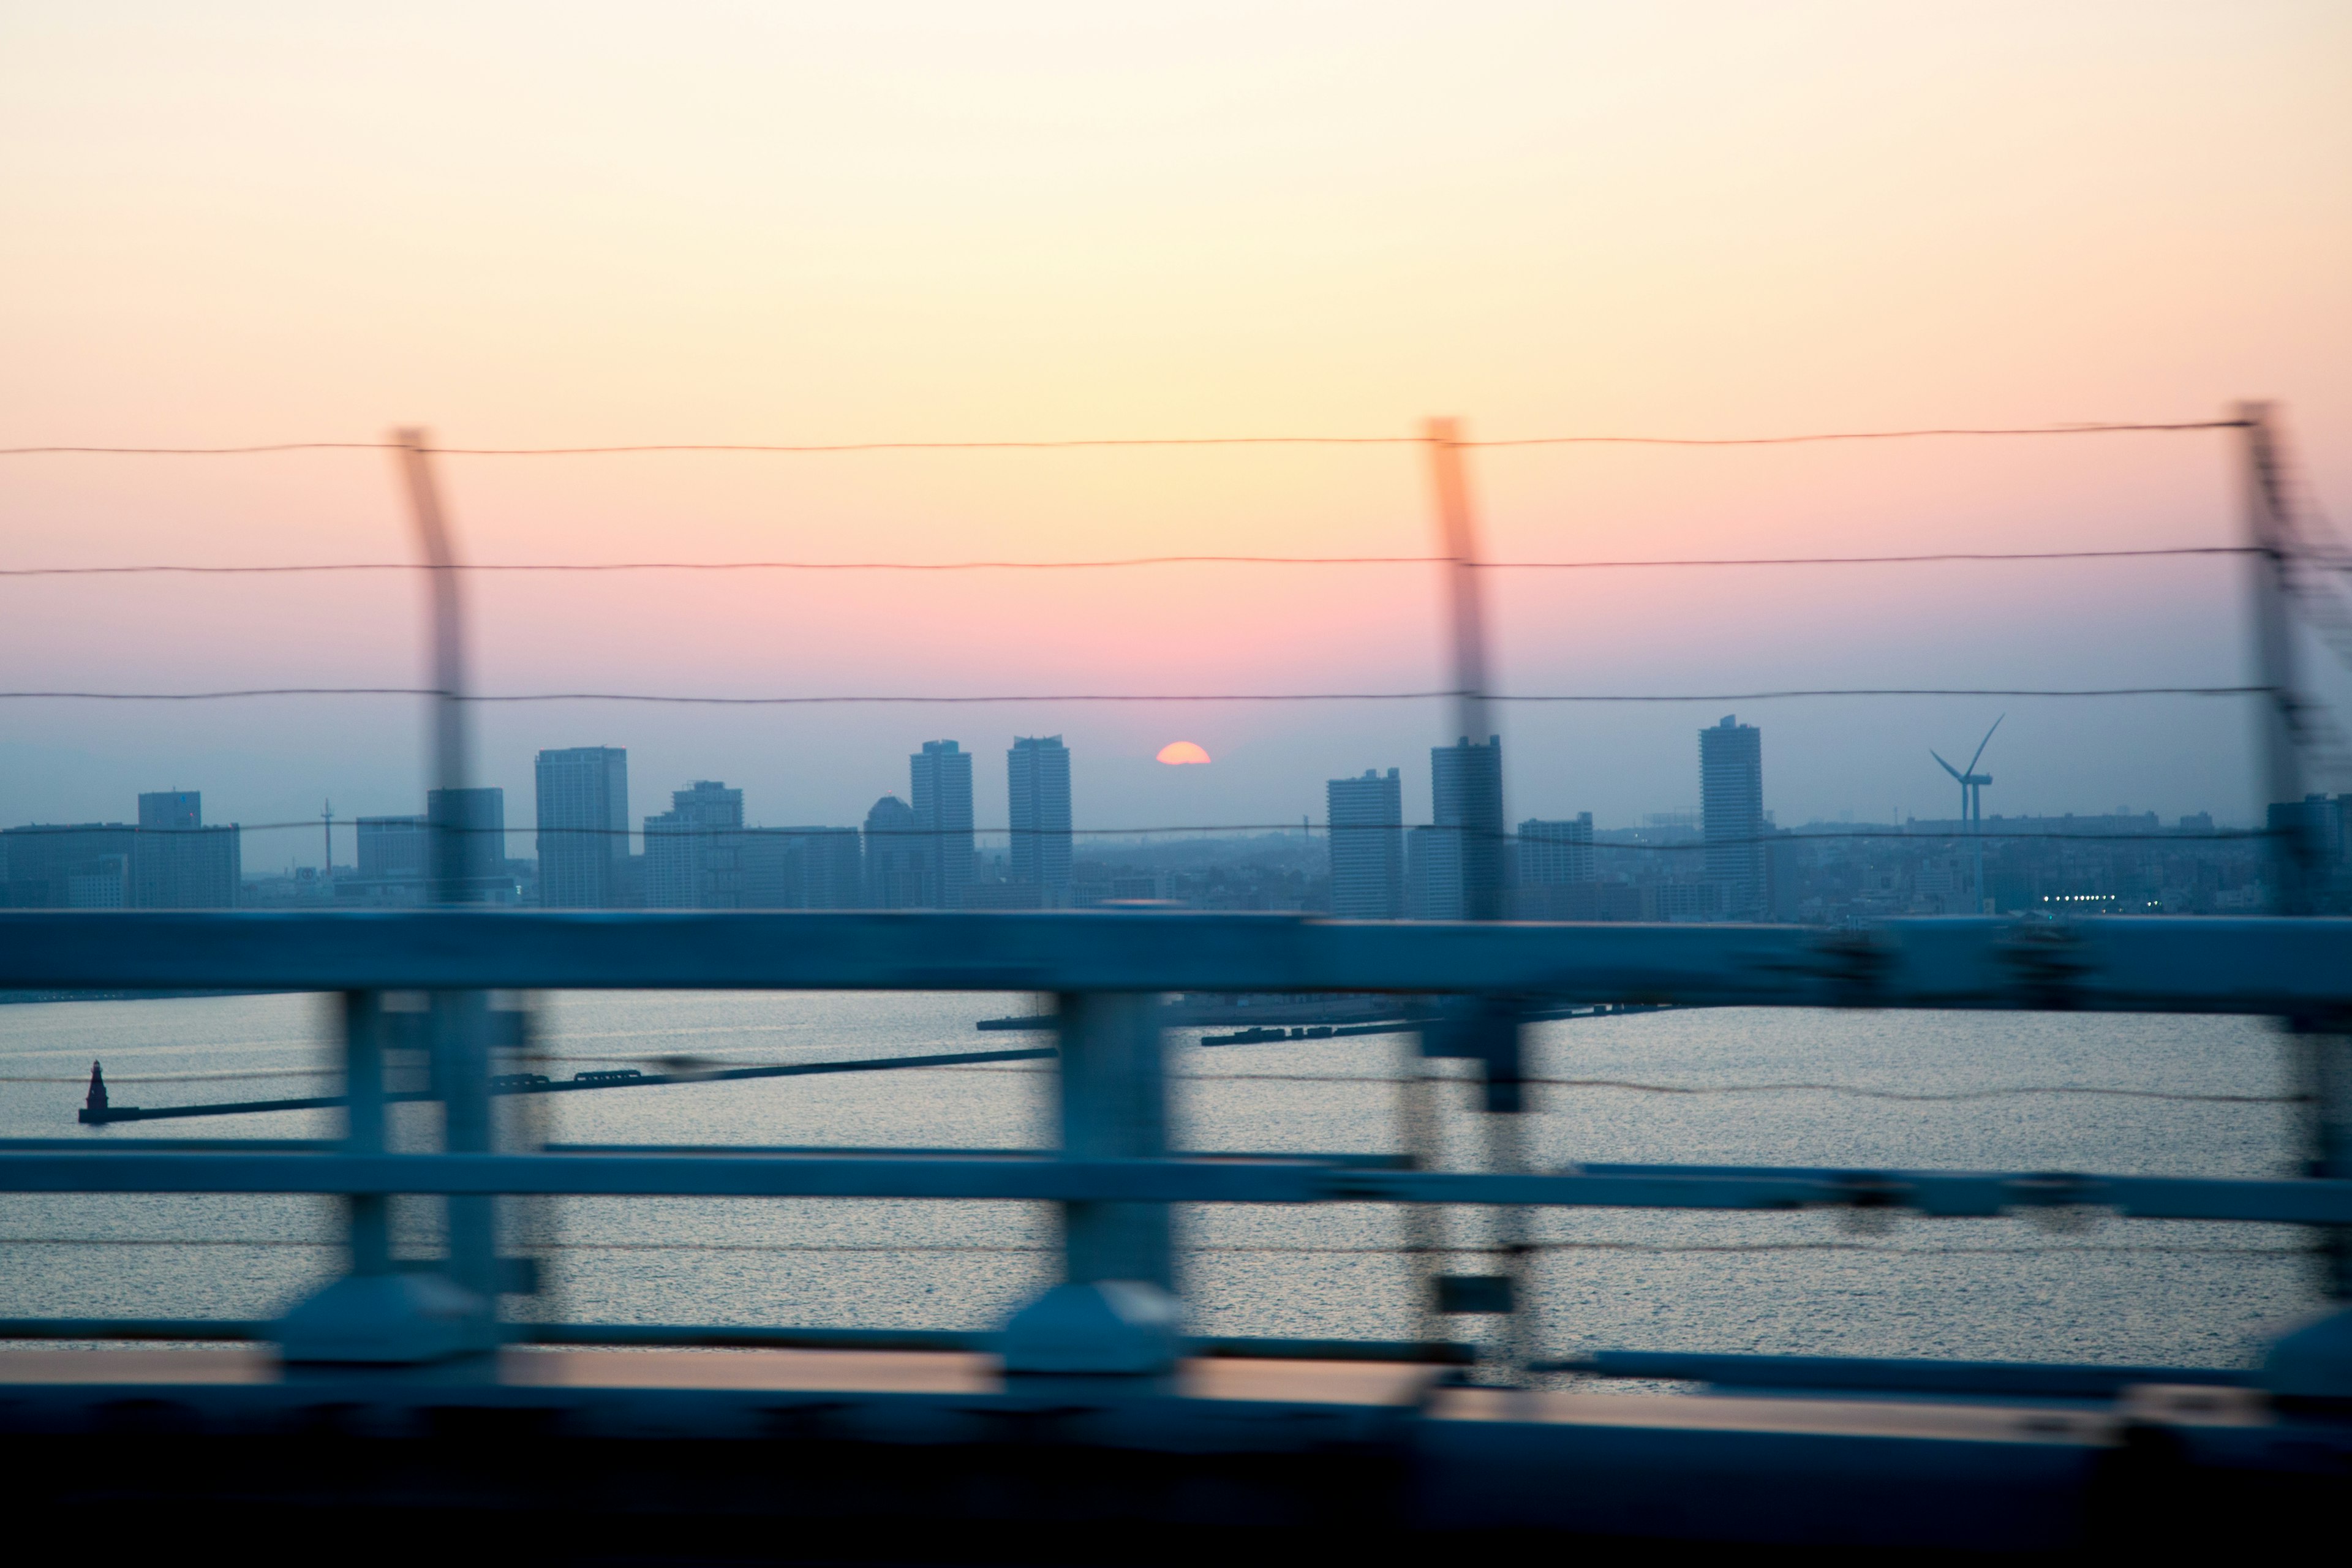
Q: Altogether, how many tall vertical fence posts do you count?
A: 3